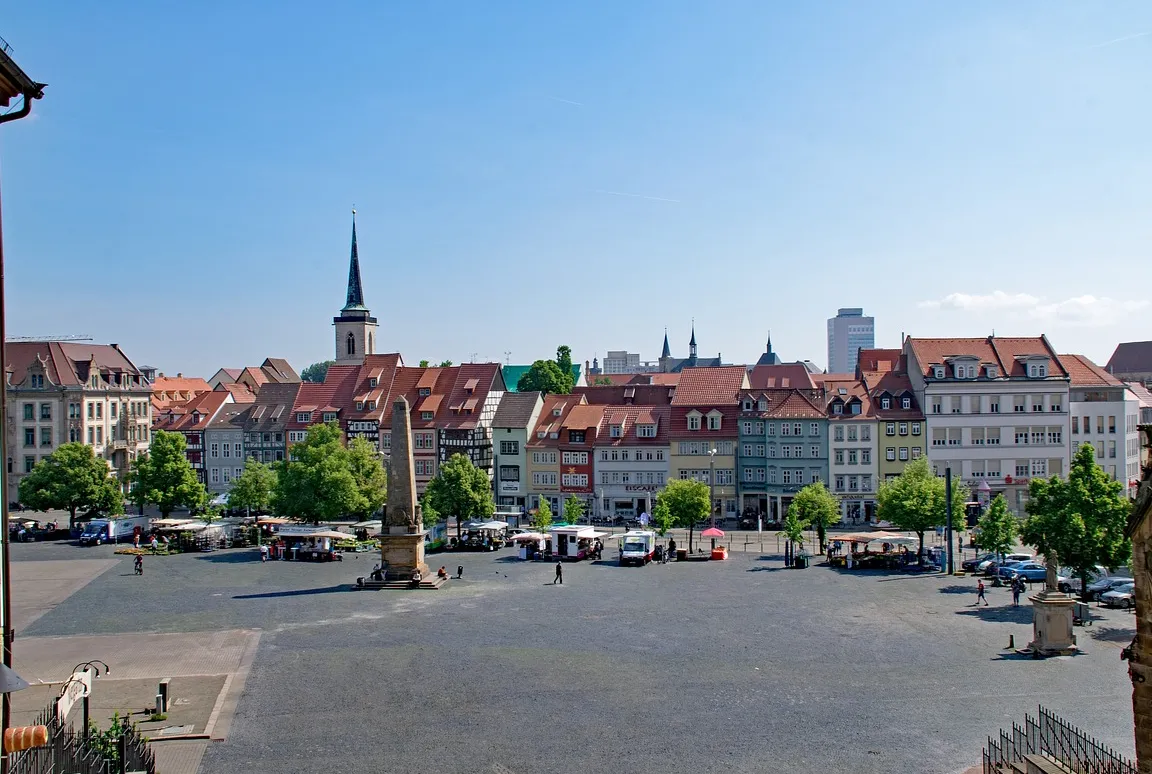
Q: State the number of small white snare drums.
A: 0